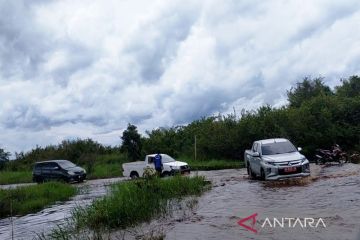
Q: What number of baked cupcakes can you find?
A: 0